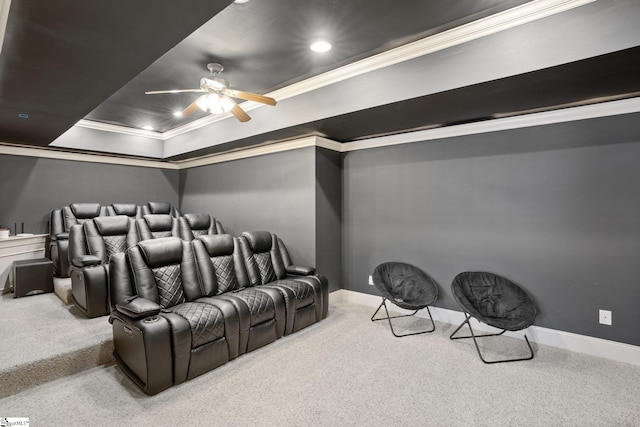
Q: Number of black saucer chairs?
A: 2